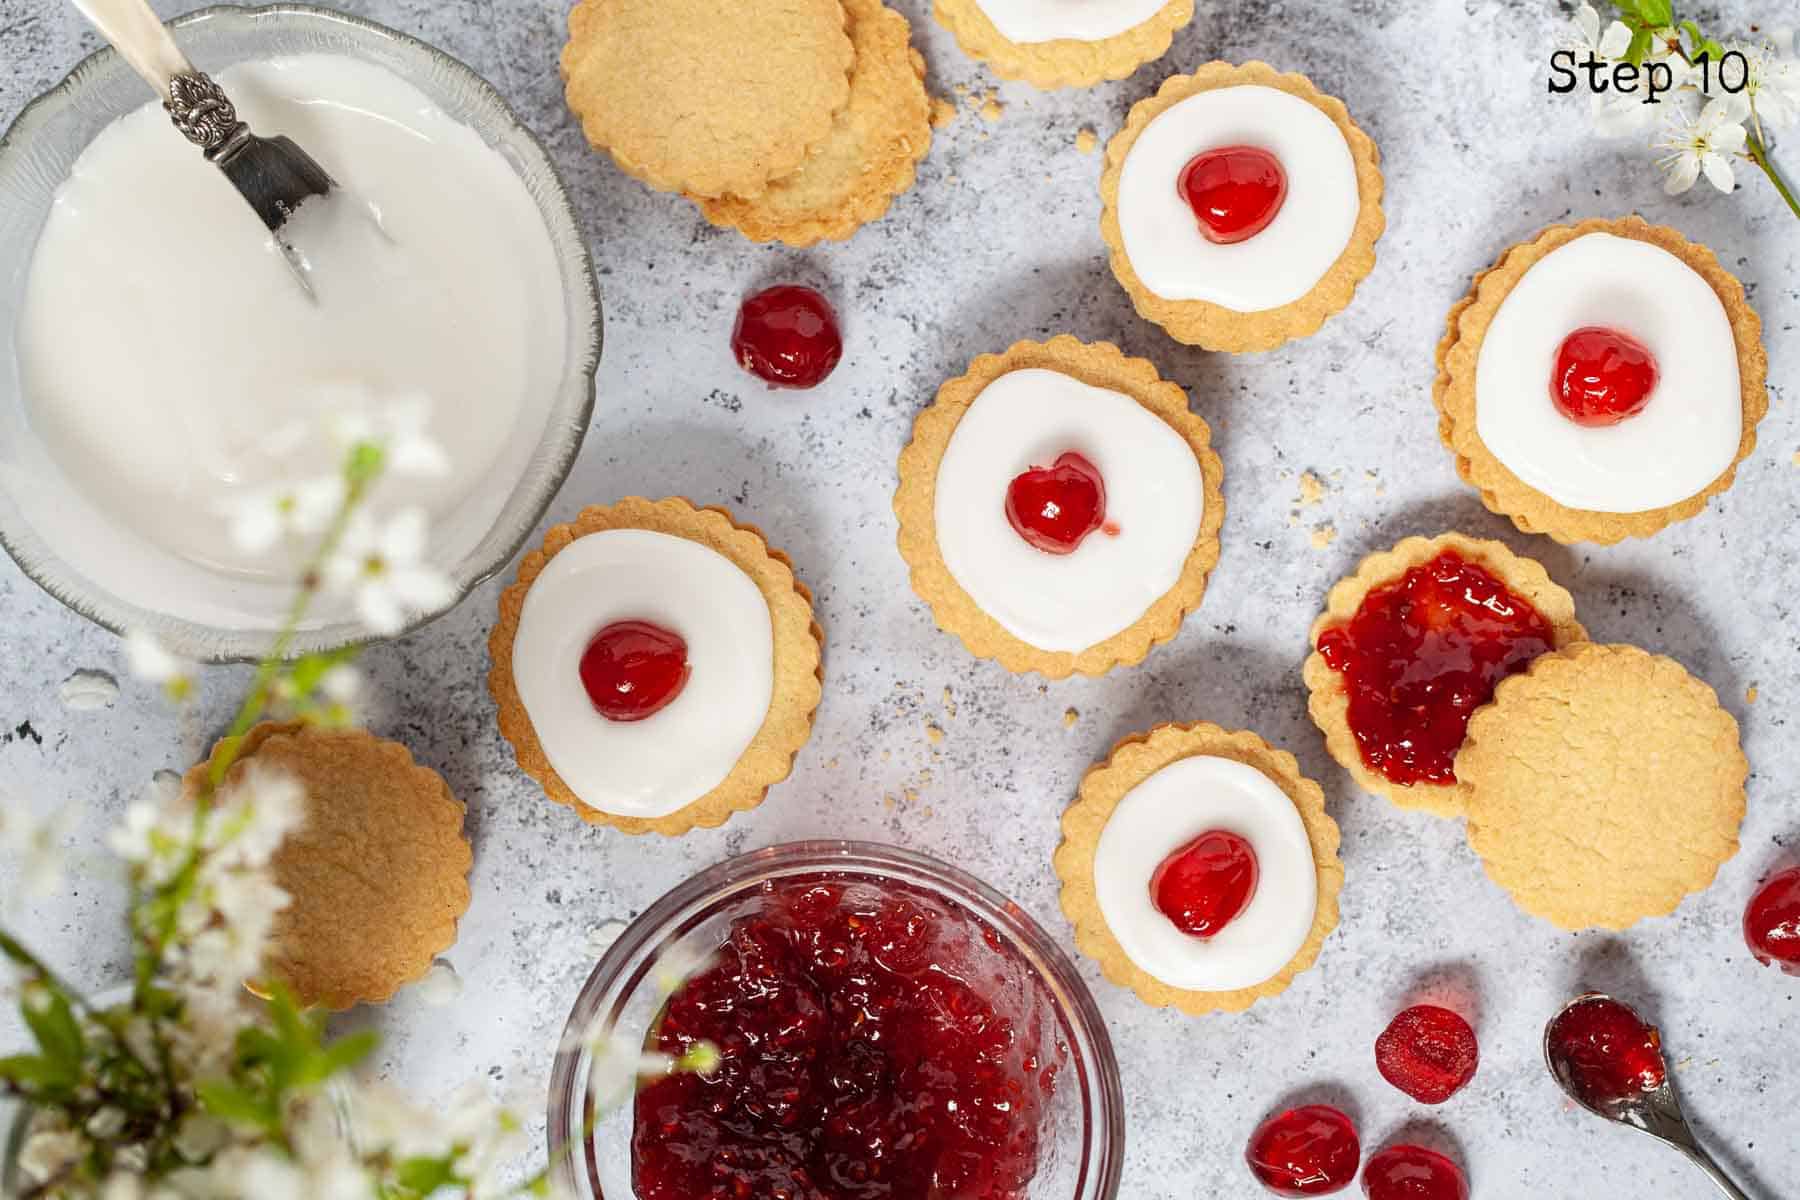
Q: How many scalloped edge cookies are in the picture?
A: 12